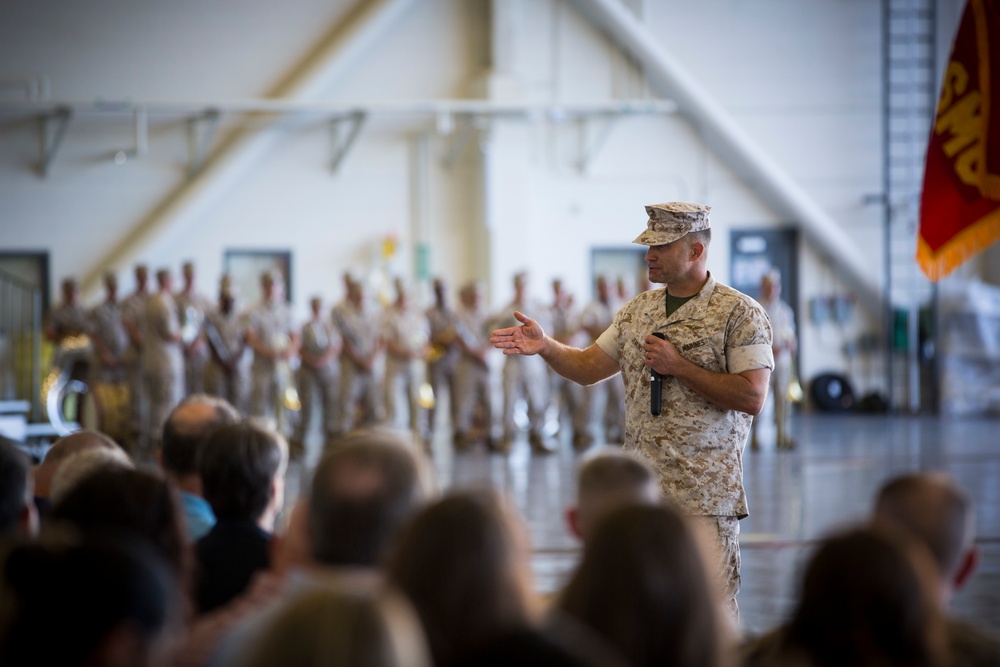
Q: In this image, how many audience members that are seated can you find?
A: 14